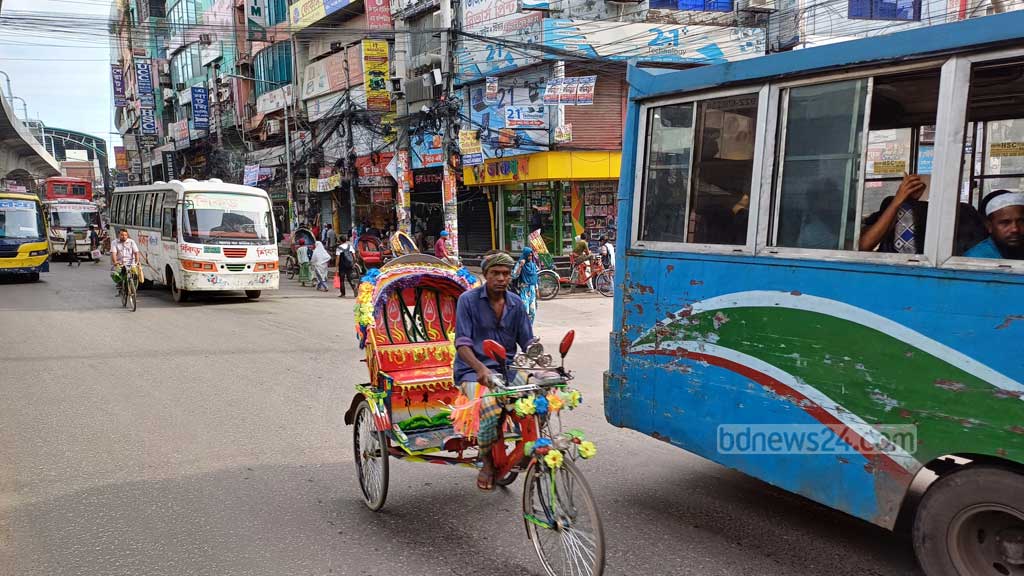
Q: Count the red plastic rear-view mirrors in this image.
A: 2